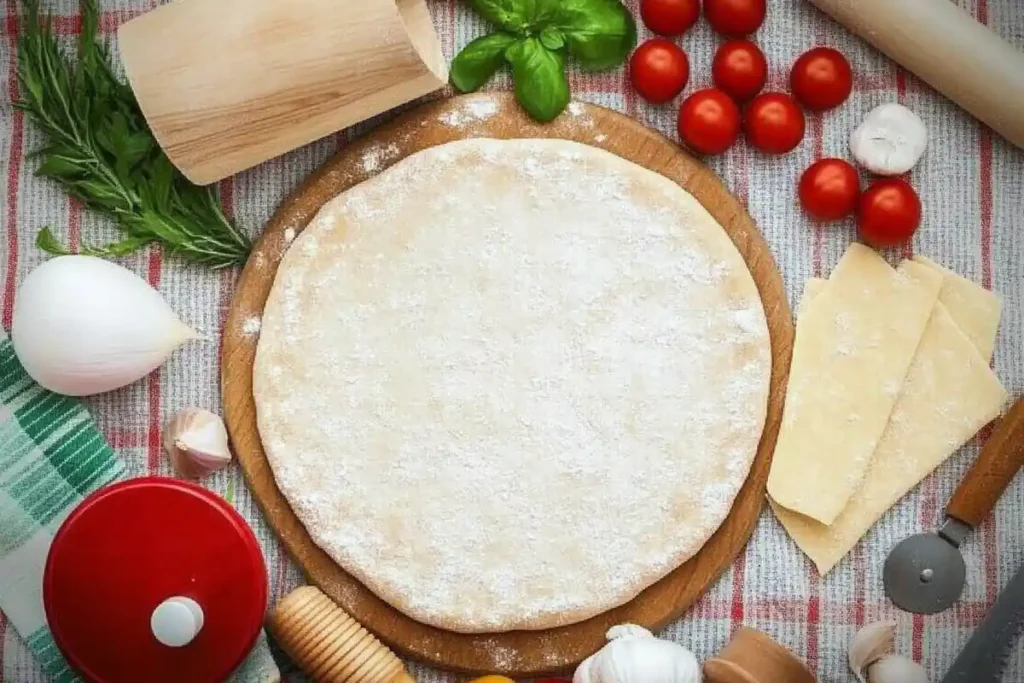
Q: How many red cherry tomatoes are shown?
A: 9